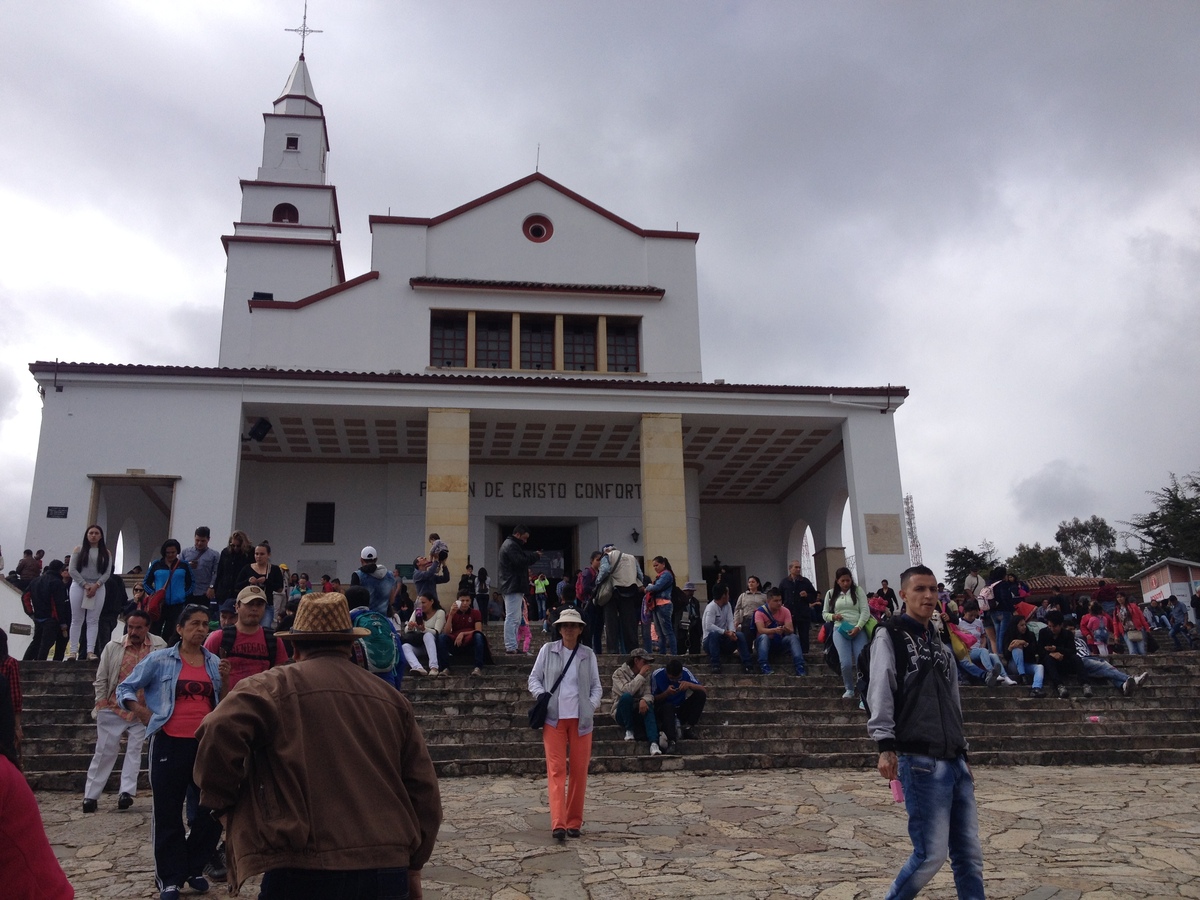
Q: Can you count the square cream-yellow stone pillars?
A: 2